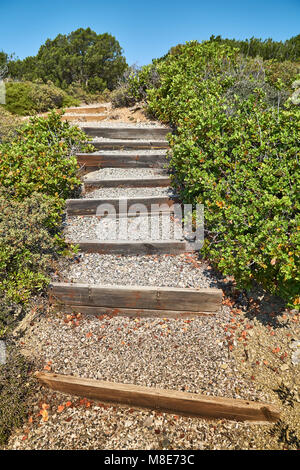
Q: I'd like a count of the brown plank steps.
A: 10